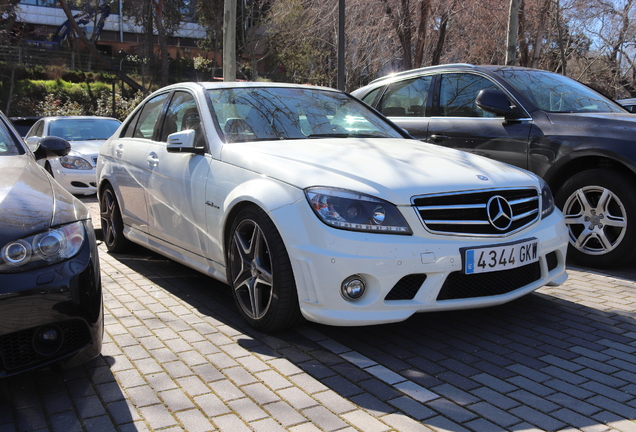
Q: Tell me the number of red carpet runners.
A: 0